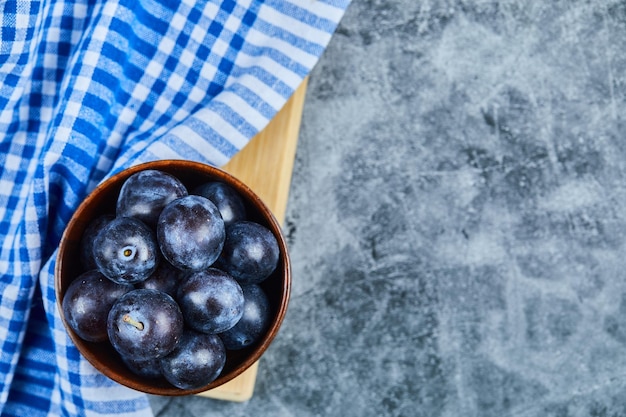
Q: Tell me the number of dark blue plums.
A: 13